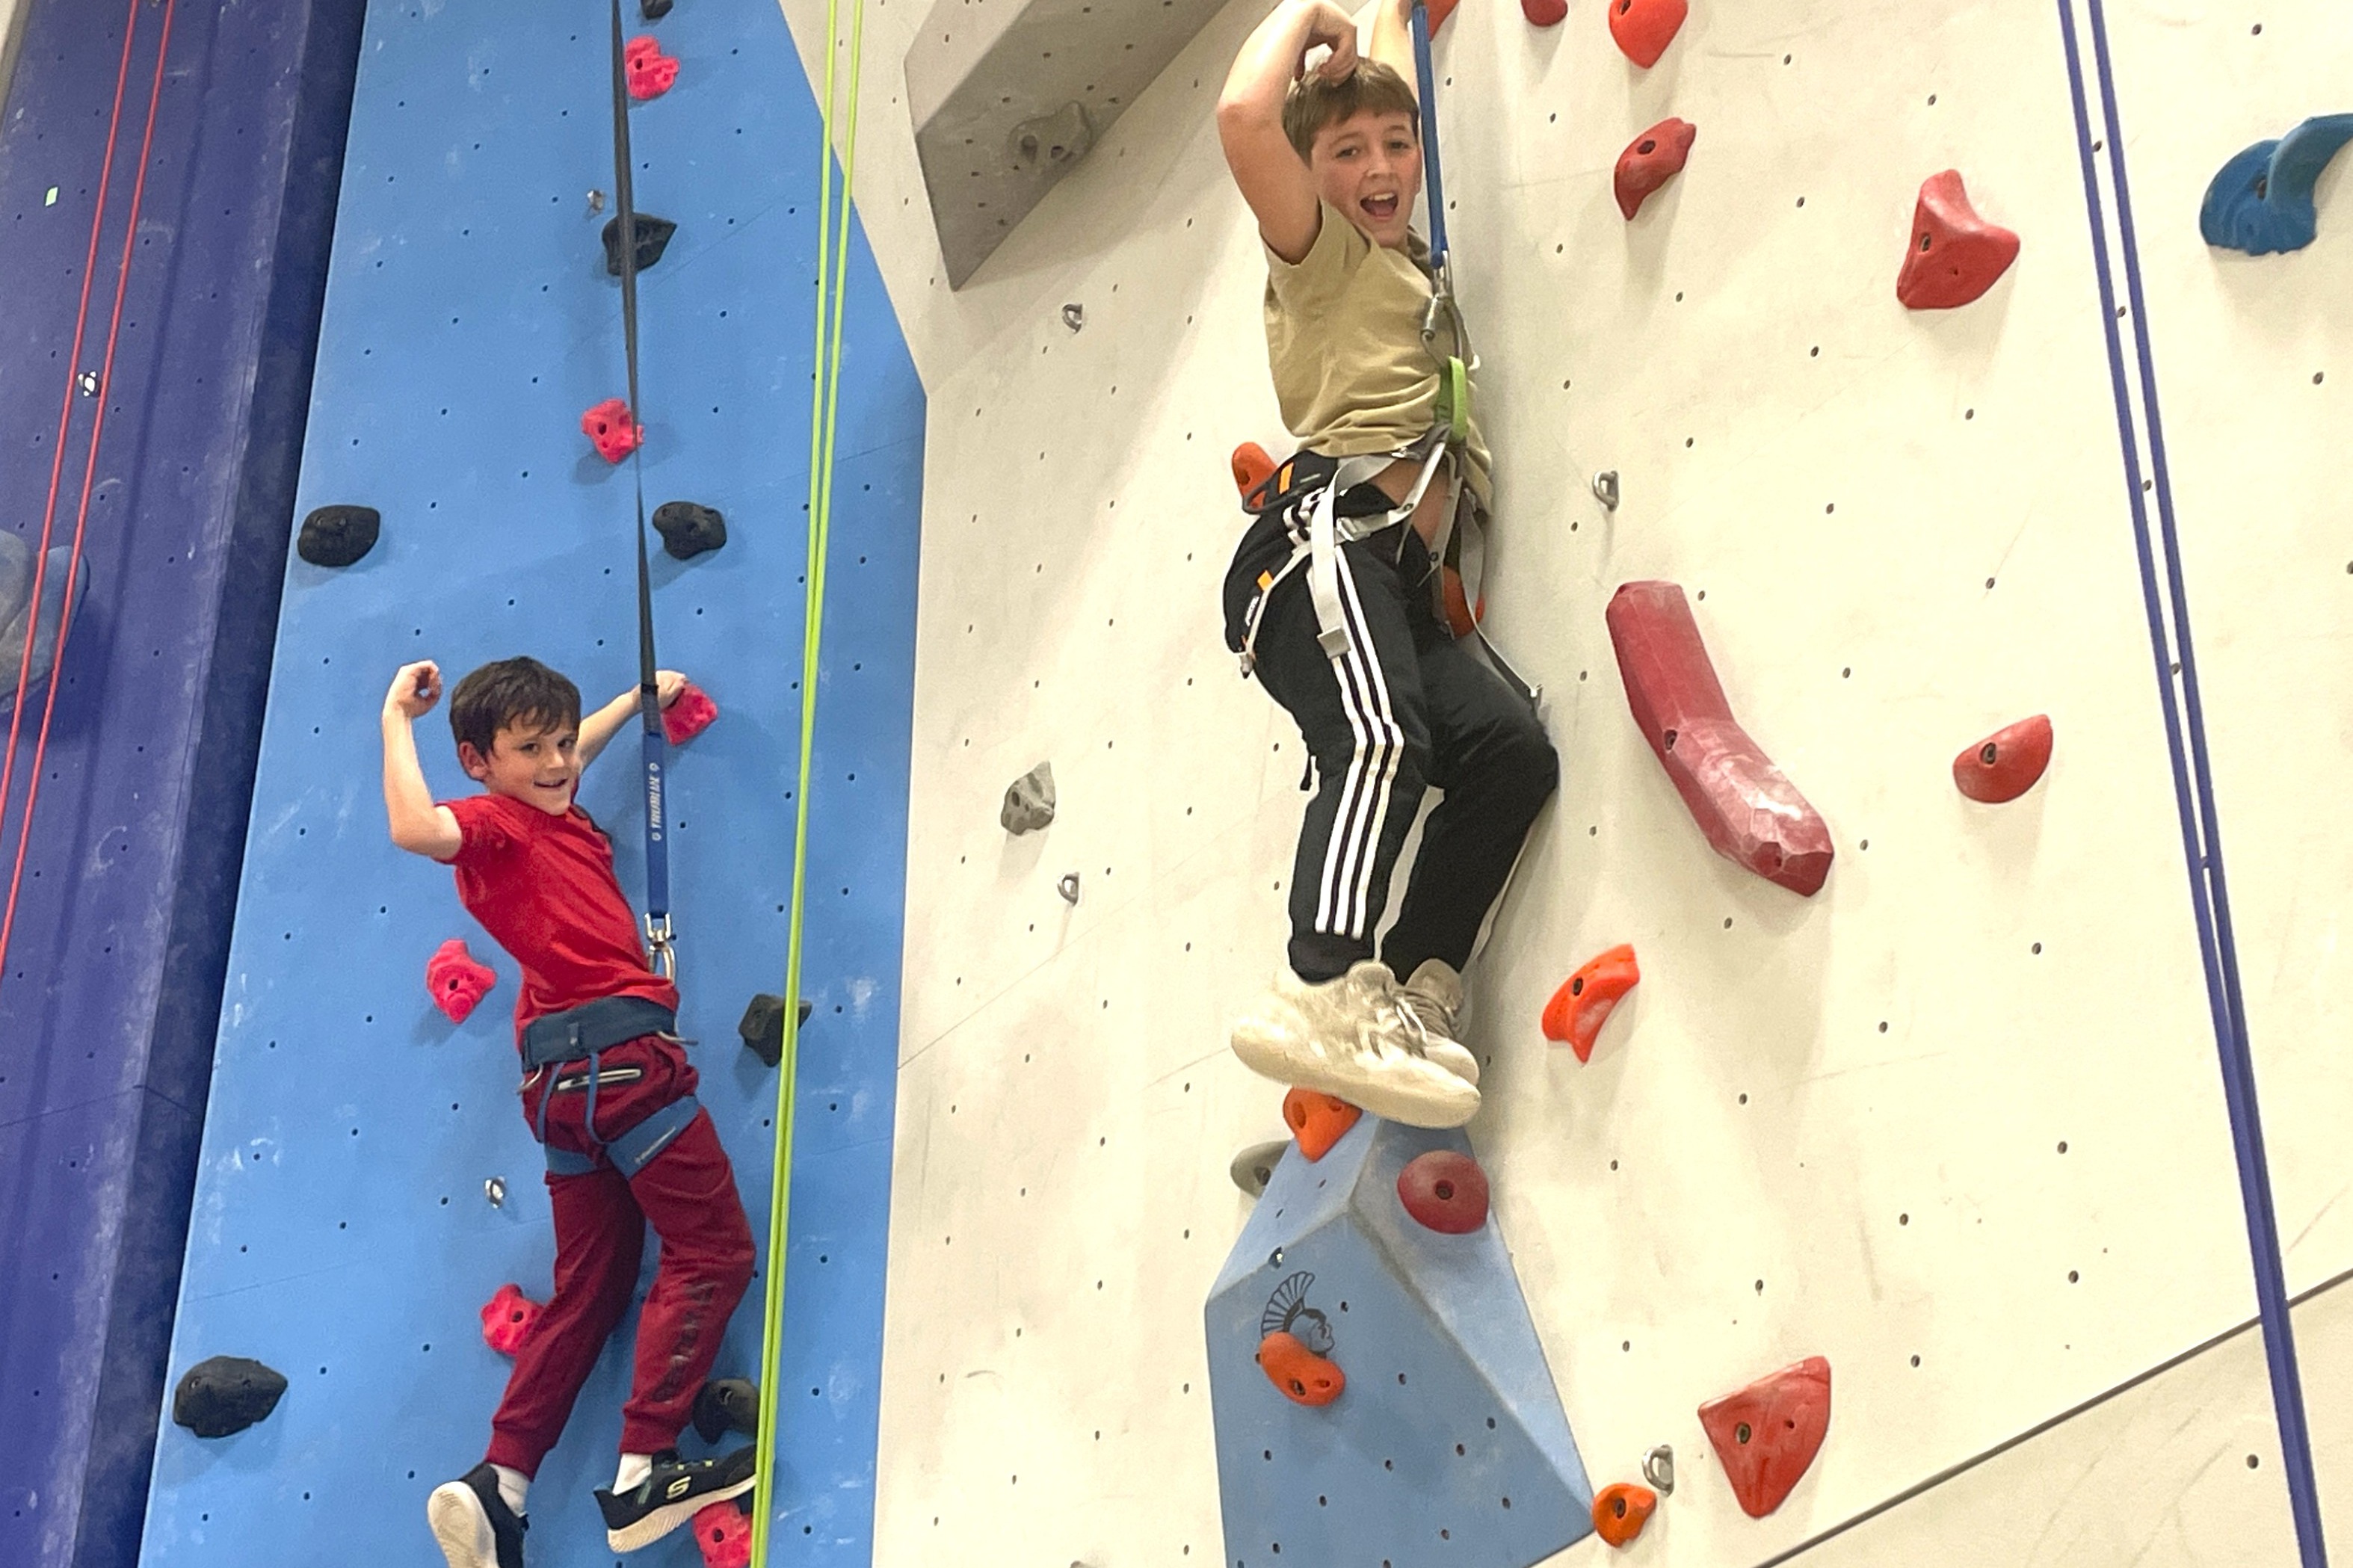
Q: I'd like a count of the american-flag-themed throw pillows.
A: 0